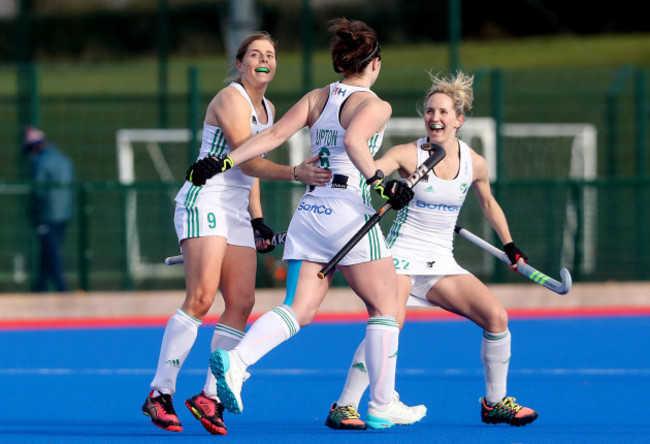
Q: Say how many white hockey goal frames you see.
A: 3